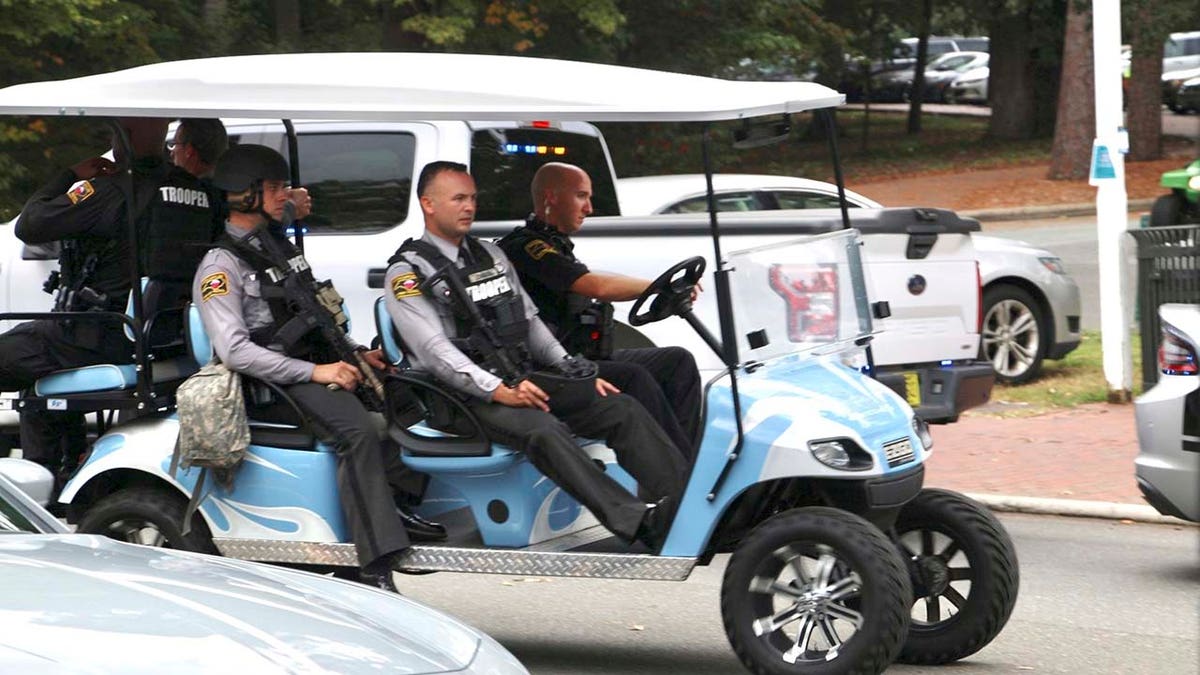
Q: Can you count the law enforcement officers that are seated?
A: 5